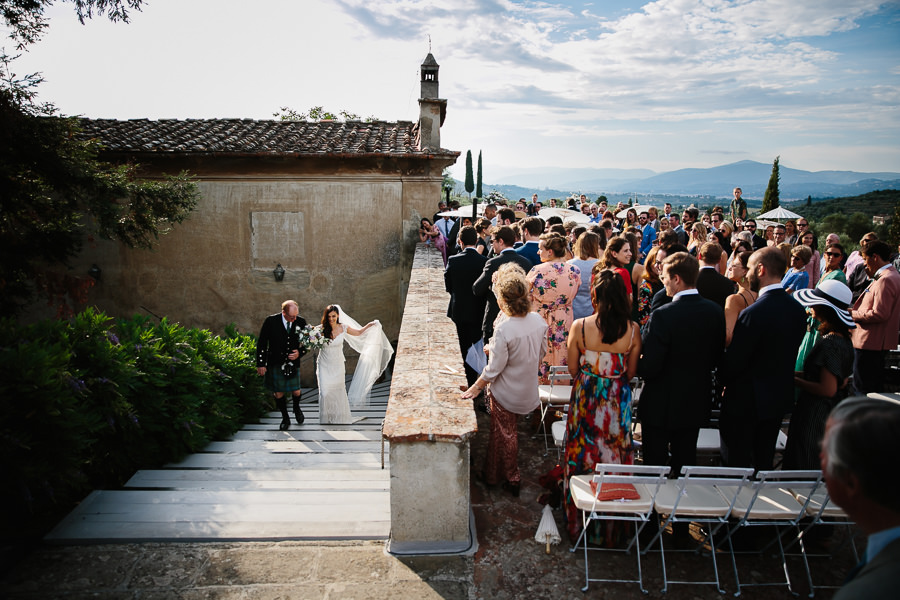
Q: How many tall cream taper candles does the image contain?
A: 0